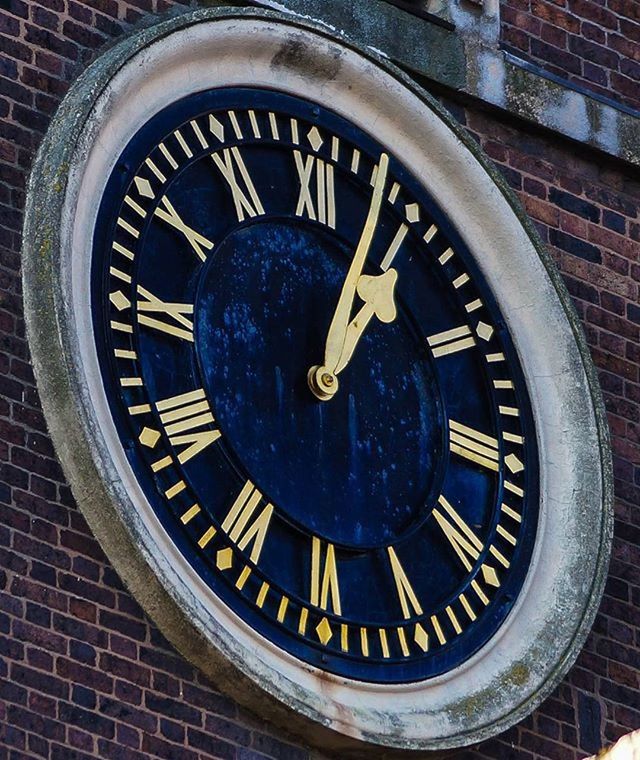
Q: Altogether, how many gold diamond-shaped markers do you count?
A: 12